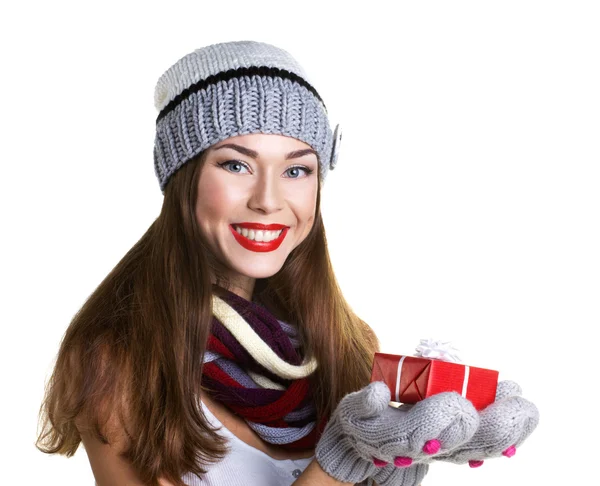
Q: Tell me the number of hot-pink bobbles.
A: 5